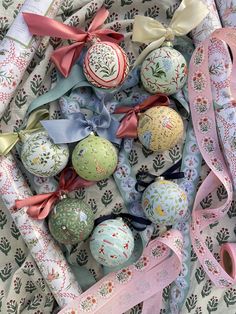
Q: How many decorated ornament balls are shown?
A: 8